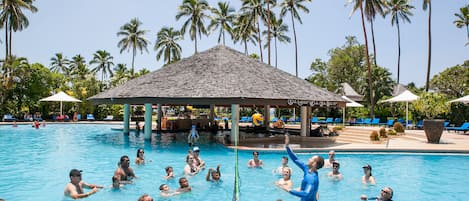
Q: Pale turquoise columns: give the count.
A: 3